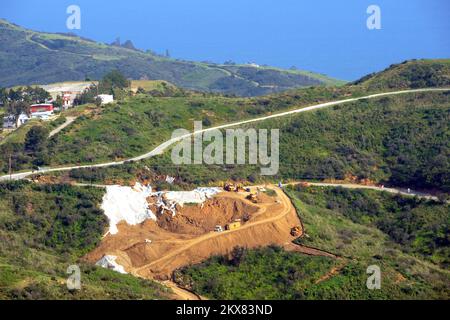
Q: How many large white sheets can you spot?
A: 3